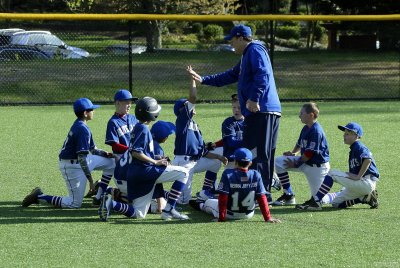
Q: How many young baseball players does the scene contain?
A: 9